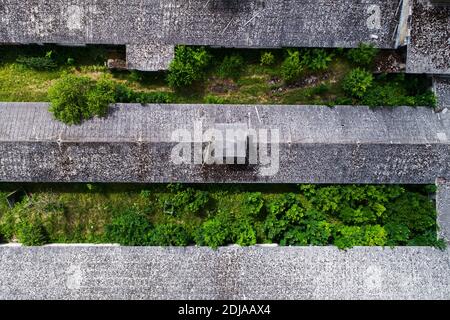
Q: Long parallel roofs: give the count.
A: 3